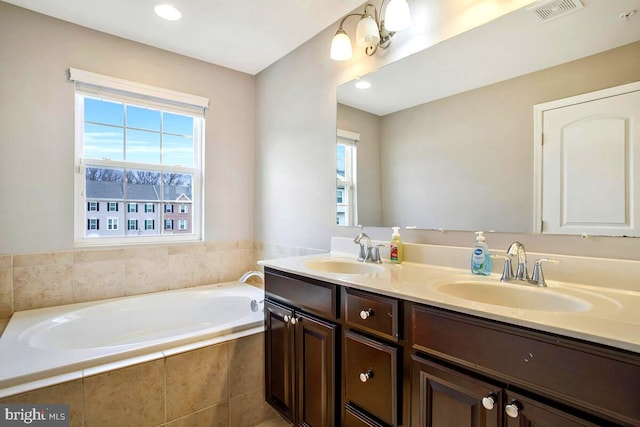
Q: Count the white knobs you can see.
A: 6